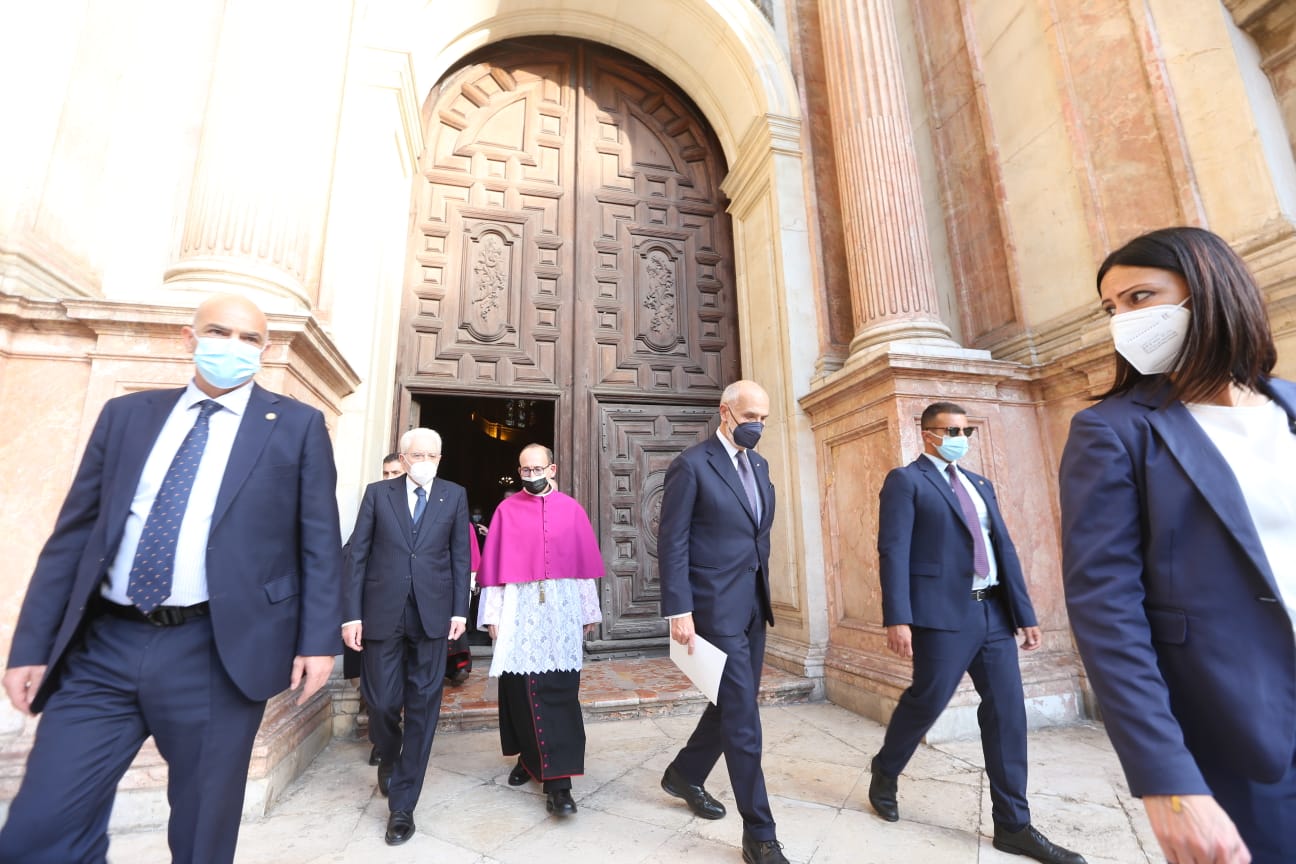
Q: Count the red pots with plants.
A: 0